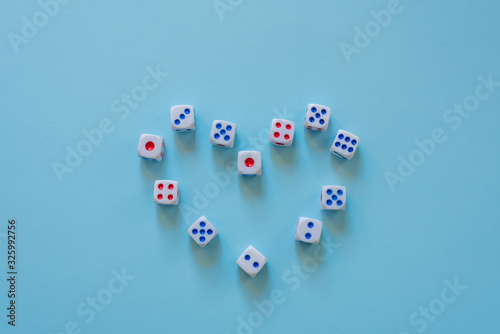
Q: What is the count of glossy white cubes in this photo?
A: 12